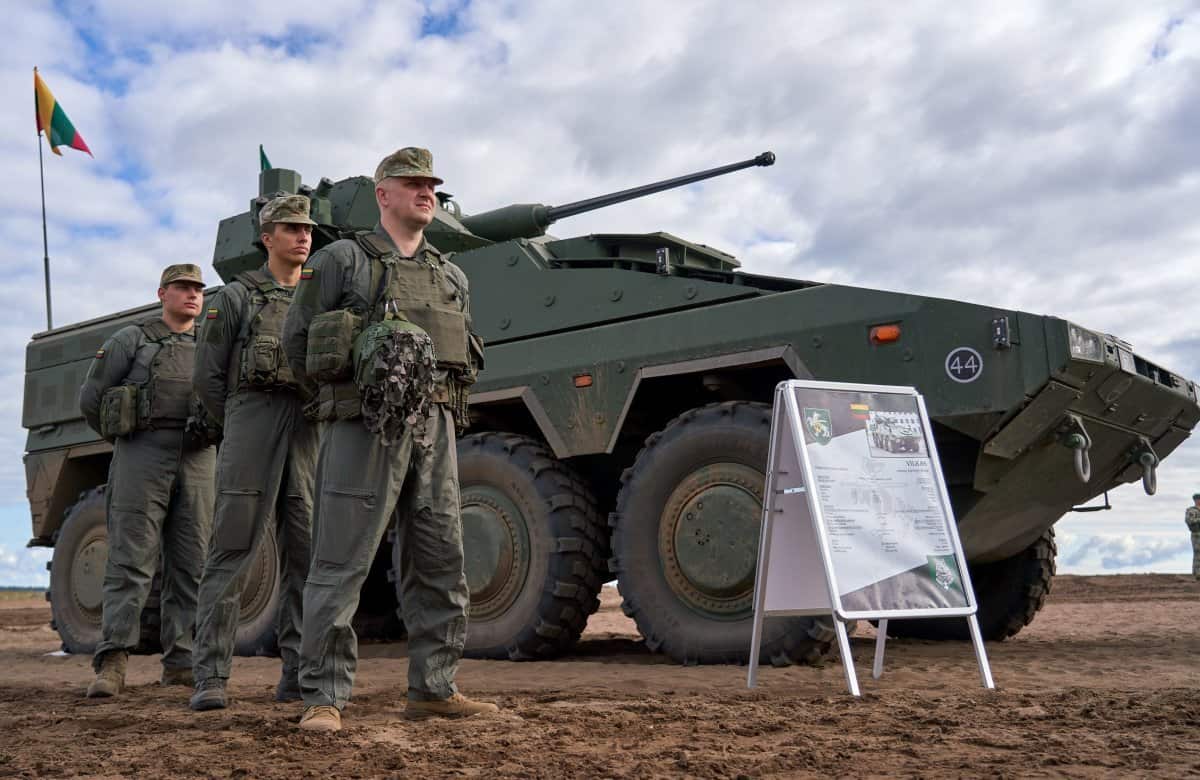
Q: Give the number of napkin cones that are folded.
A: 0